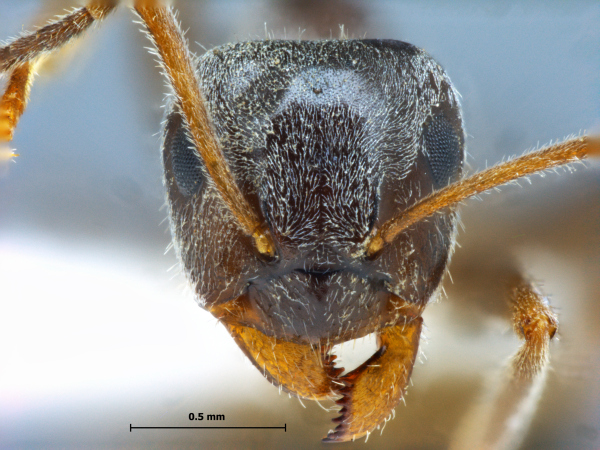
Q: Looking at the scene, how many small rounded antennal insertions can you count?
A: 2